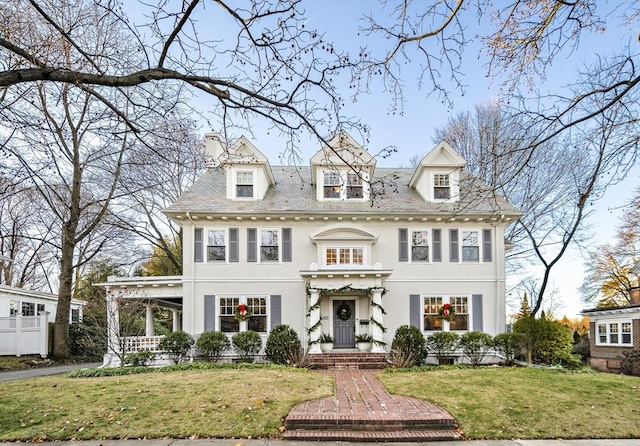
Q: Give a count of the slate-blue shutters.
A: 12